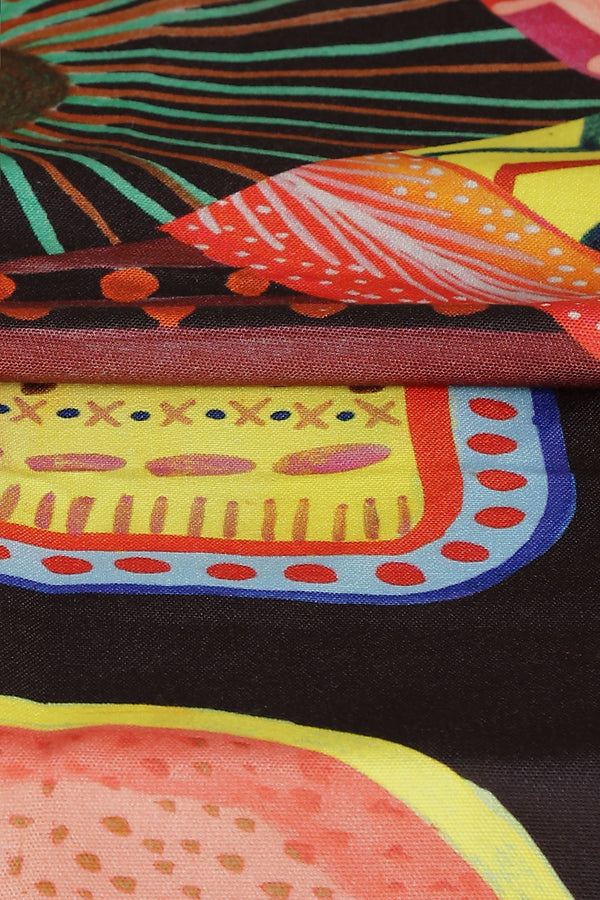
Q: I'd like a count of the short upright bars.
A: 12